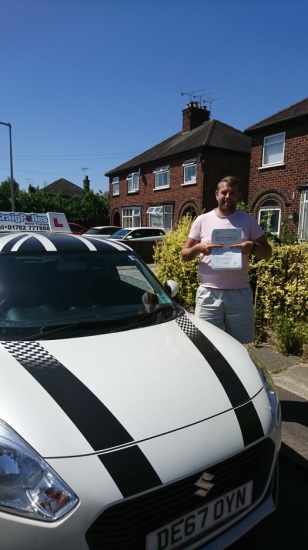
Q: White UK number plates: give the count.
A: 1